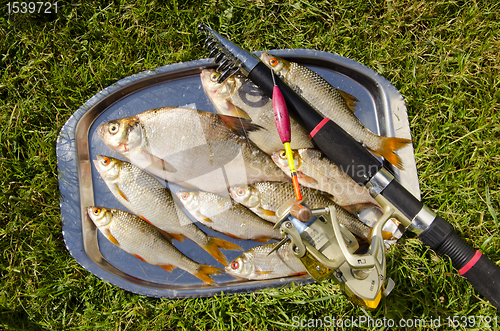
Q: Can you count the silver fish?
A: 9